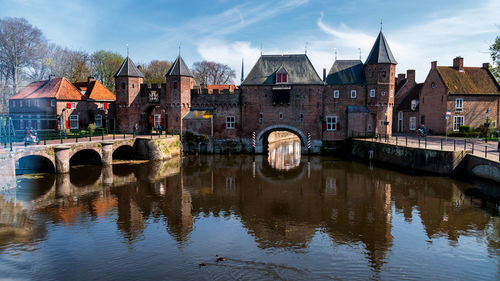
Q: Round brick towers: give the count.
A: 3